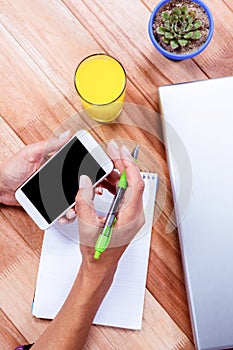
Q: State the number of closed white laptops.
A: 1